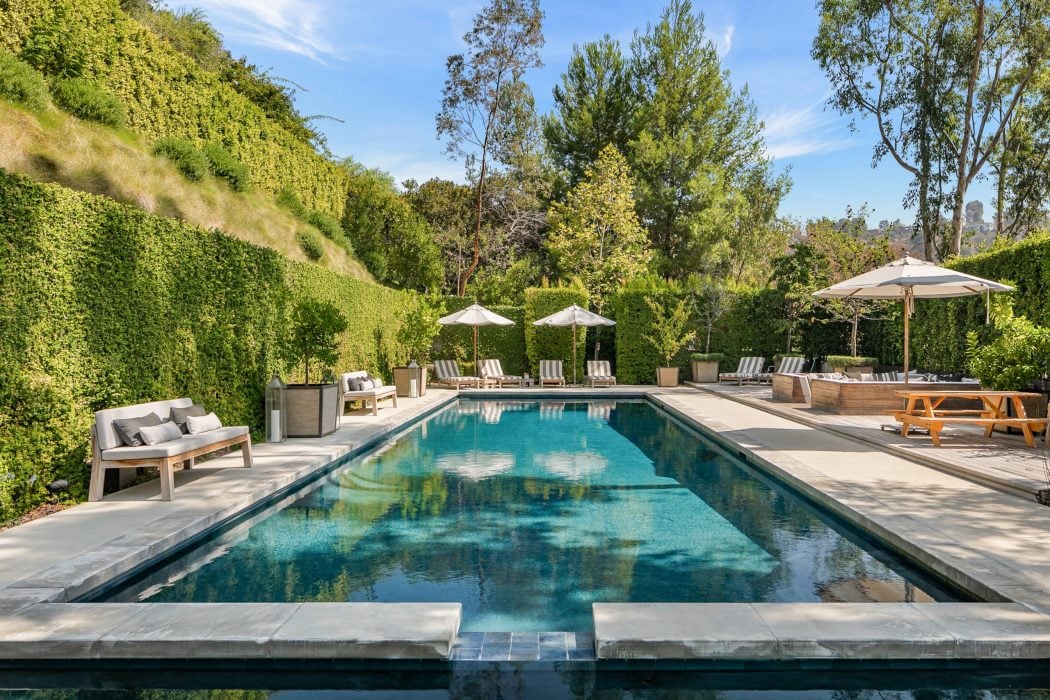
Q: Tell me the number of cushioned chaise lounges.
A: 6